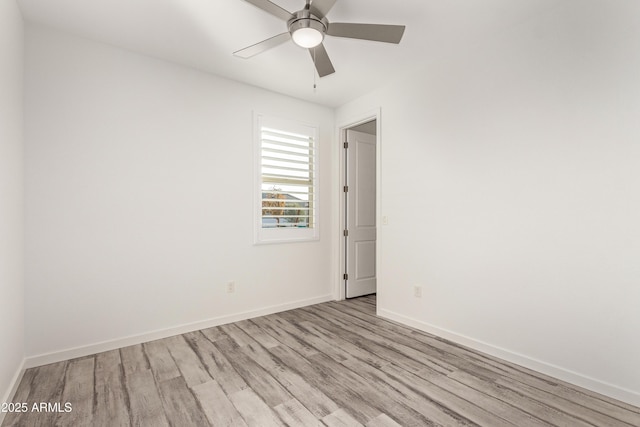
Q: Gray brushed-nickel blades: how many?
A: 5